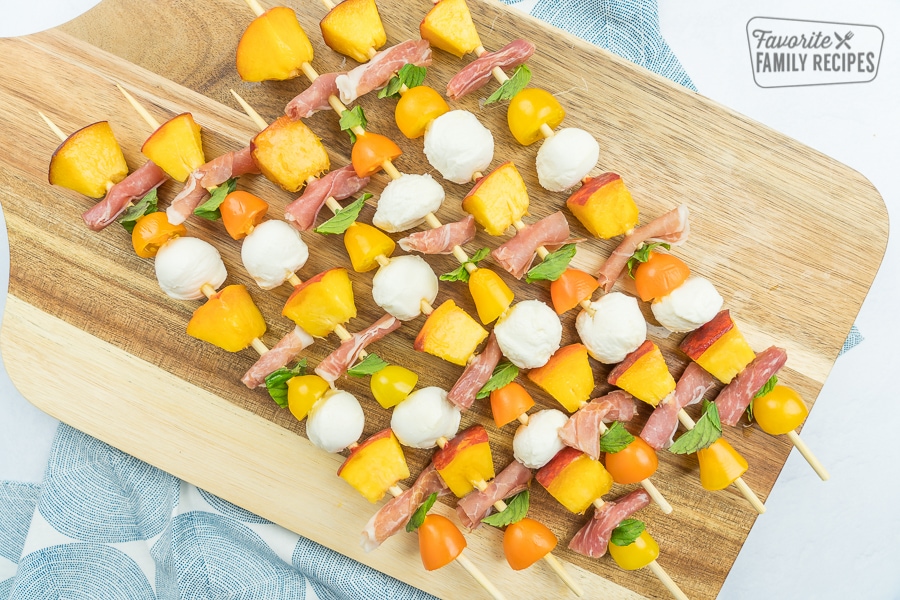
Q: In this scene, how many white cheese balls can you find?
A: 12